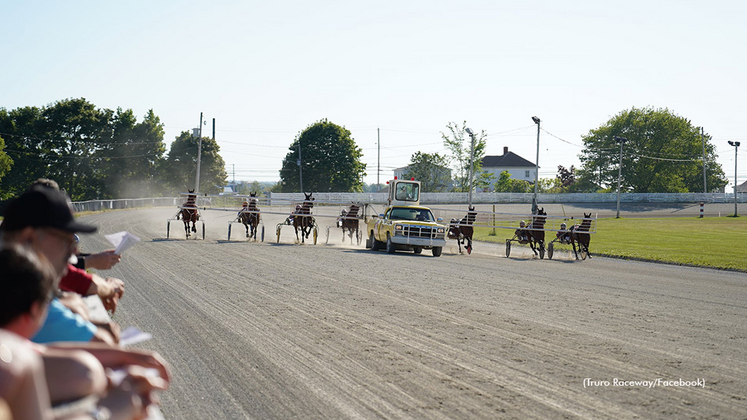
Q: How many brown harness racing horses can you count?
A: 7